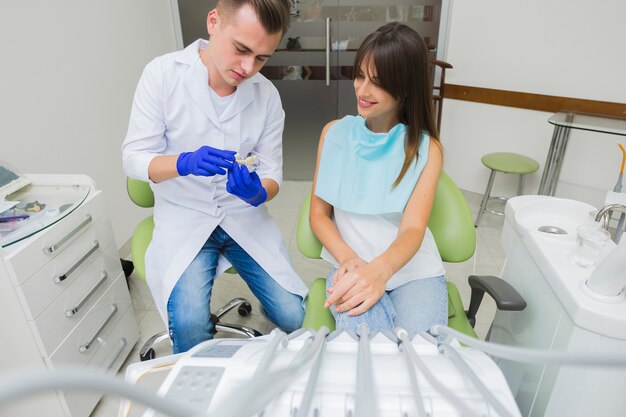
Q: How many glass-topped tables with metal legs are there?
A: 1